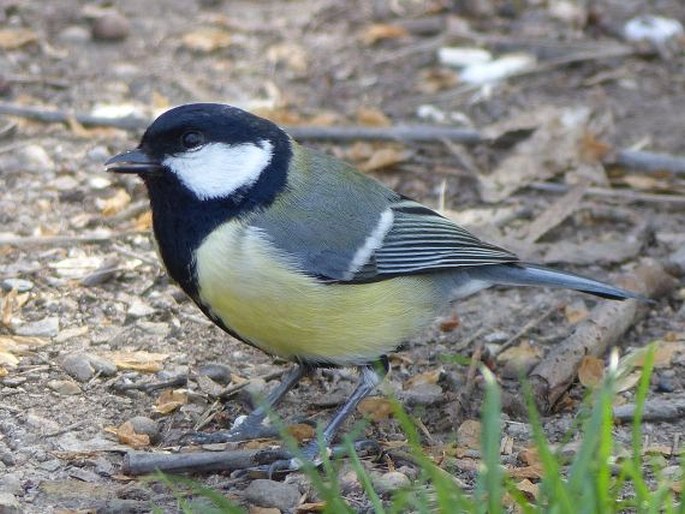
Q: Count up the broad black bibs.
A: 1